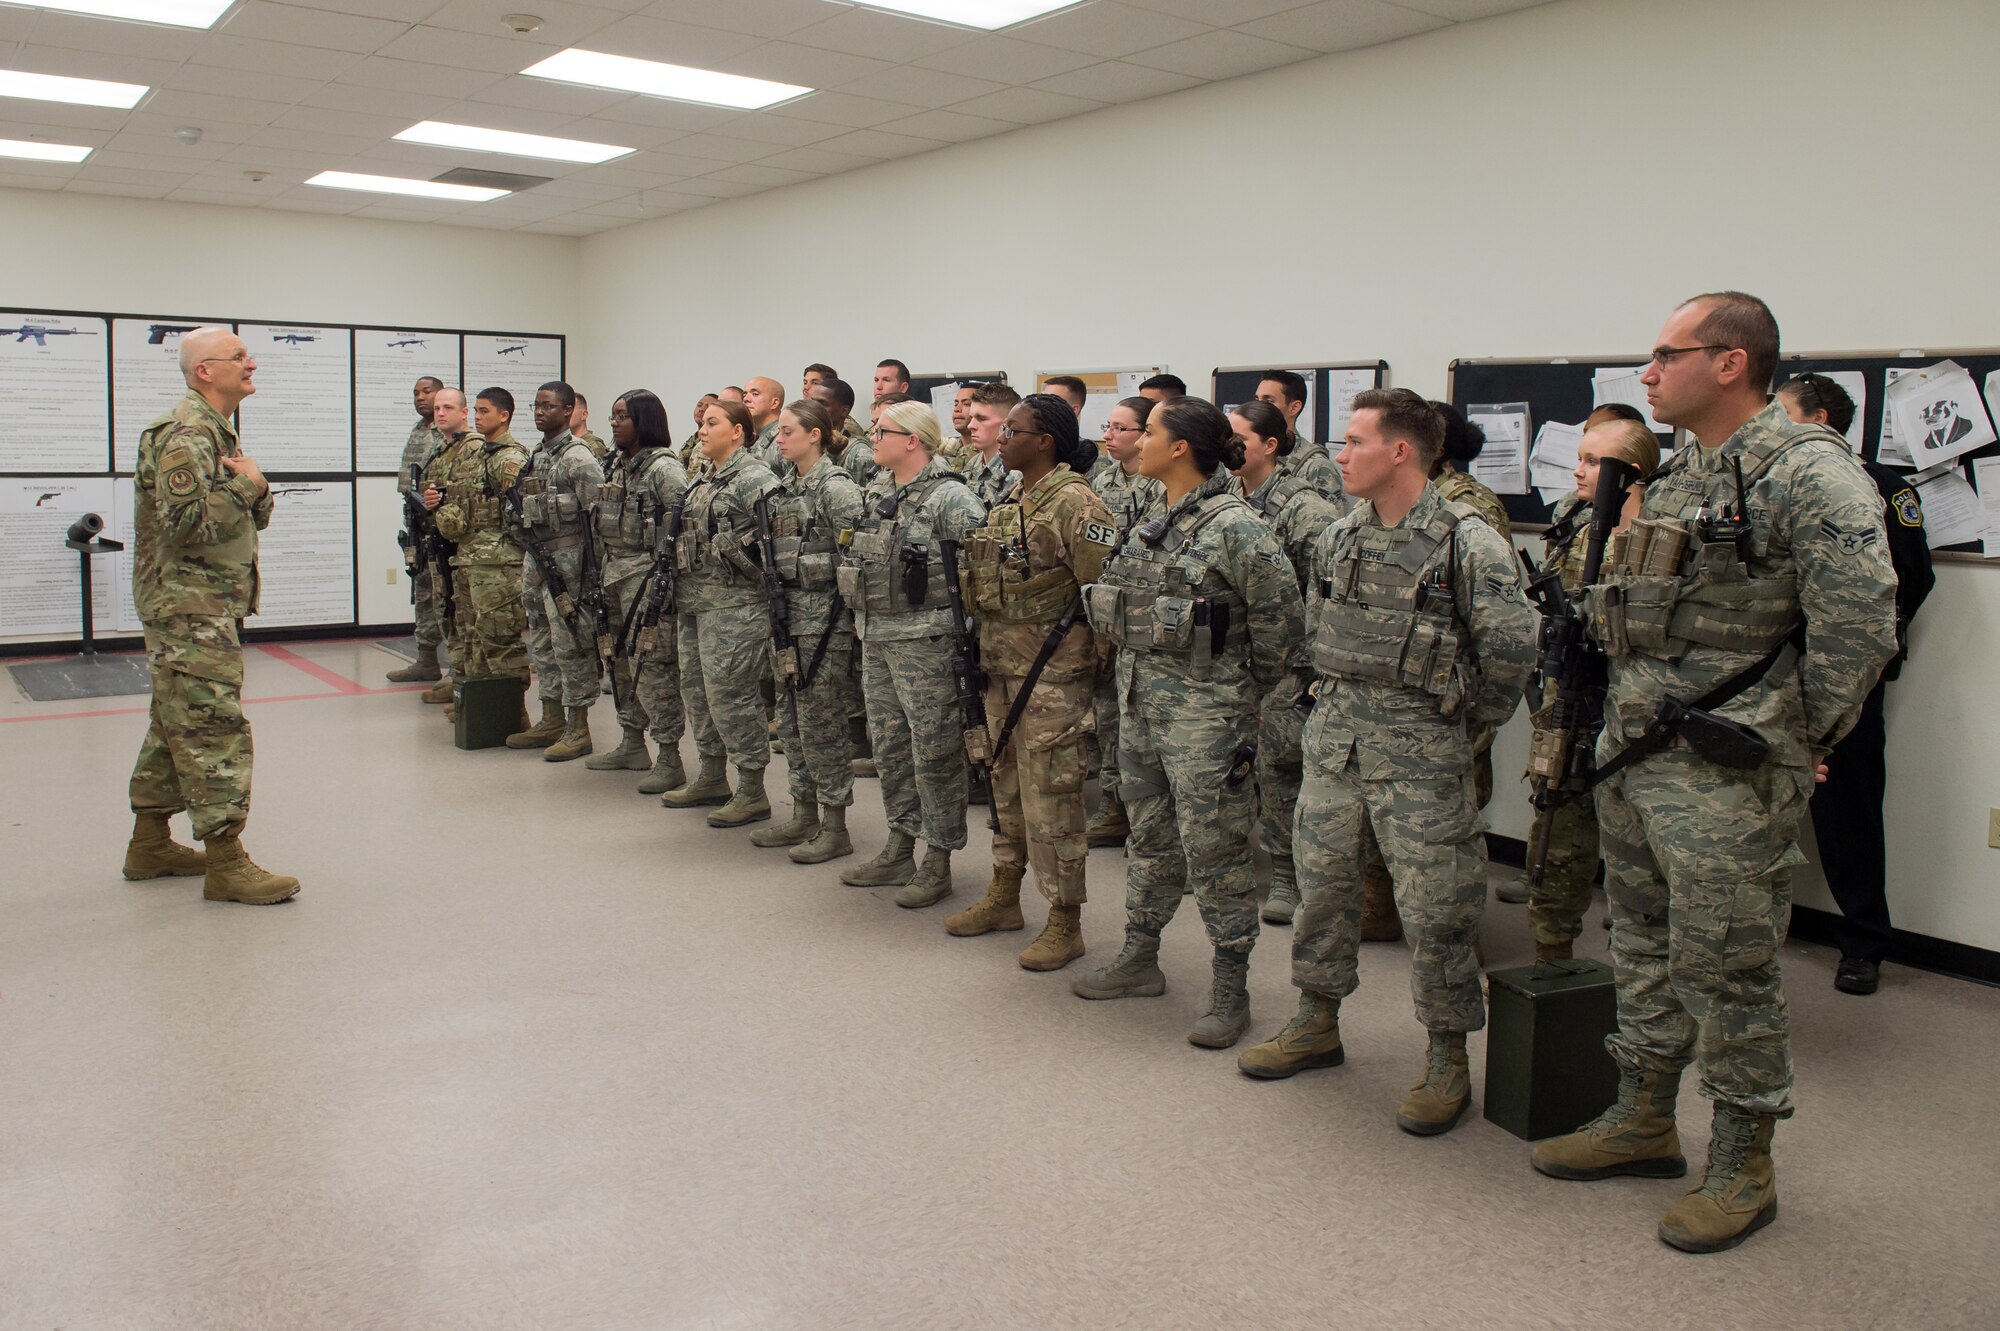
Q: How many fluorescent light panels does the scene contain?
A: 7